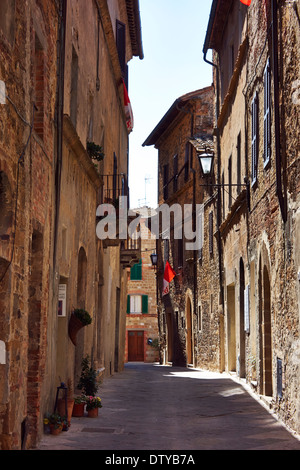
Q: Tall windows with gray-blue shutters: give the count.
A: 2